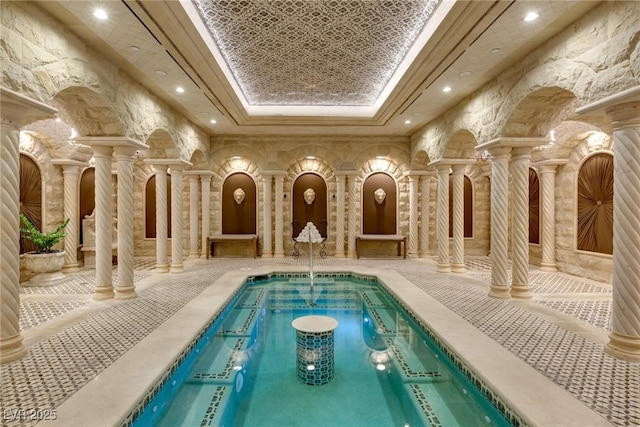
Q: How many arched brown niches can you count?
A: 9